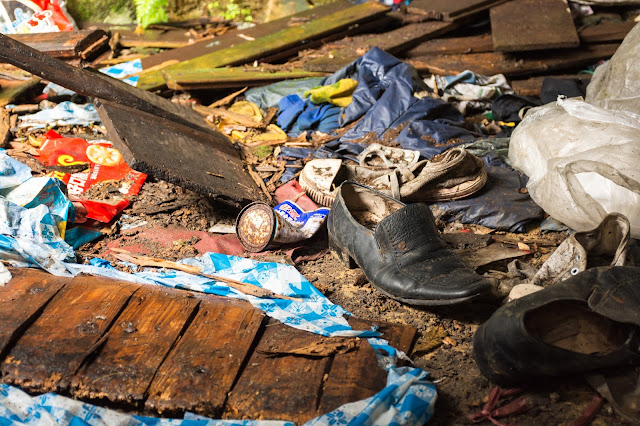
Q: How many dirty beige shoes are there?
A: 2